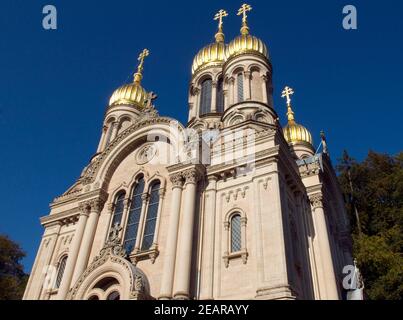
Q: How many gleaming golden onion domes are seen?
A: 4